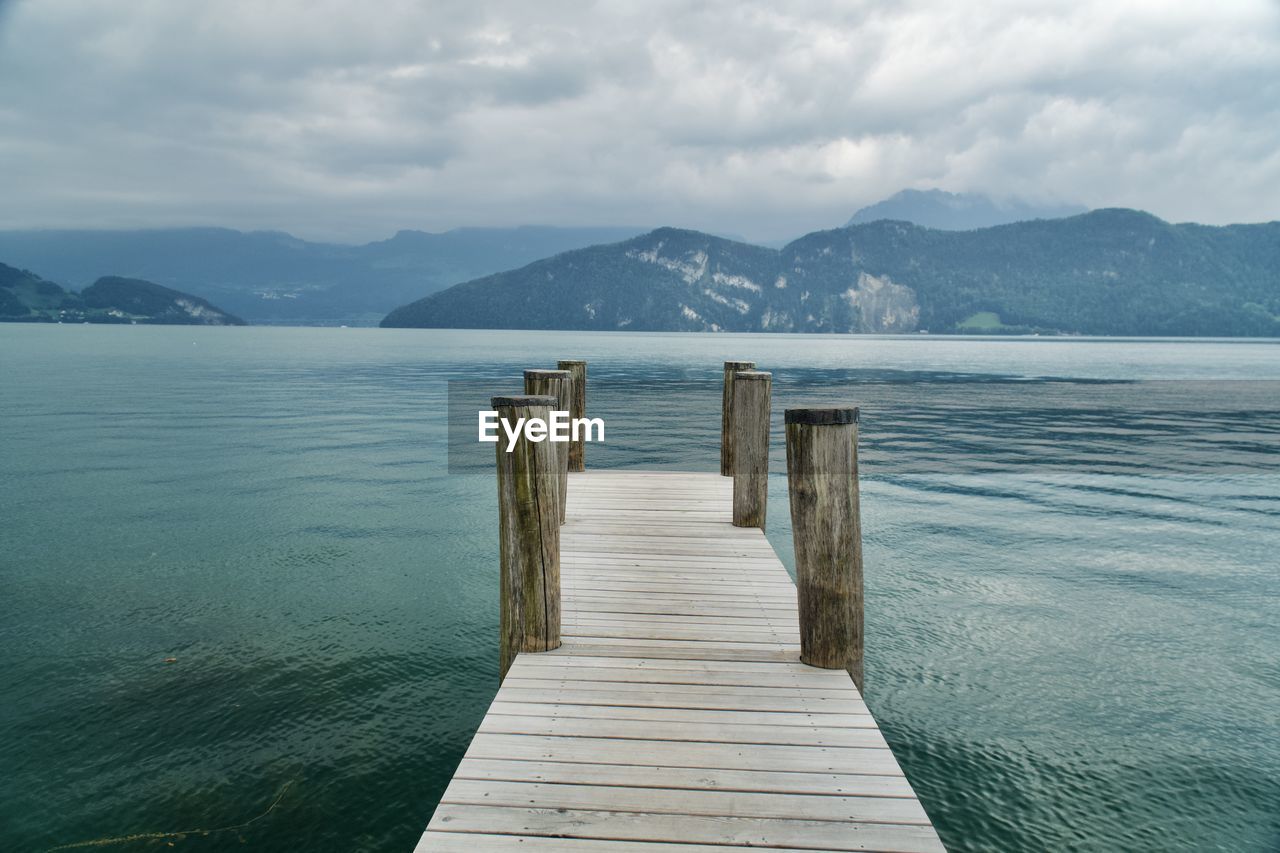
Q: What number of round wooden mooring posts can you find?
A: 6